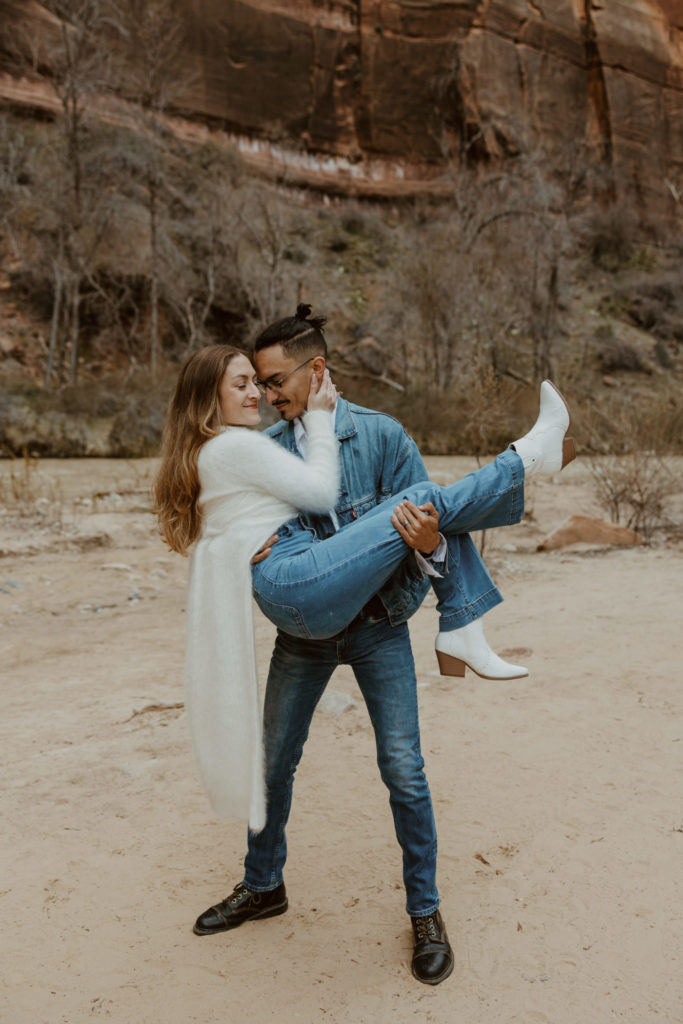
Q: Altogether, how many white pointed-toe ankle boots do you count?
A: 2